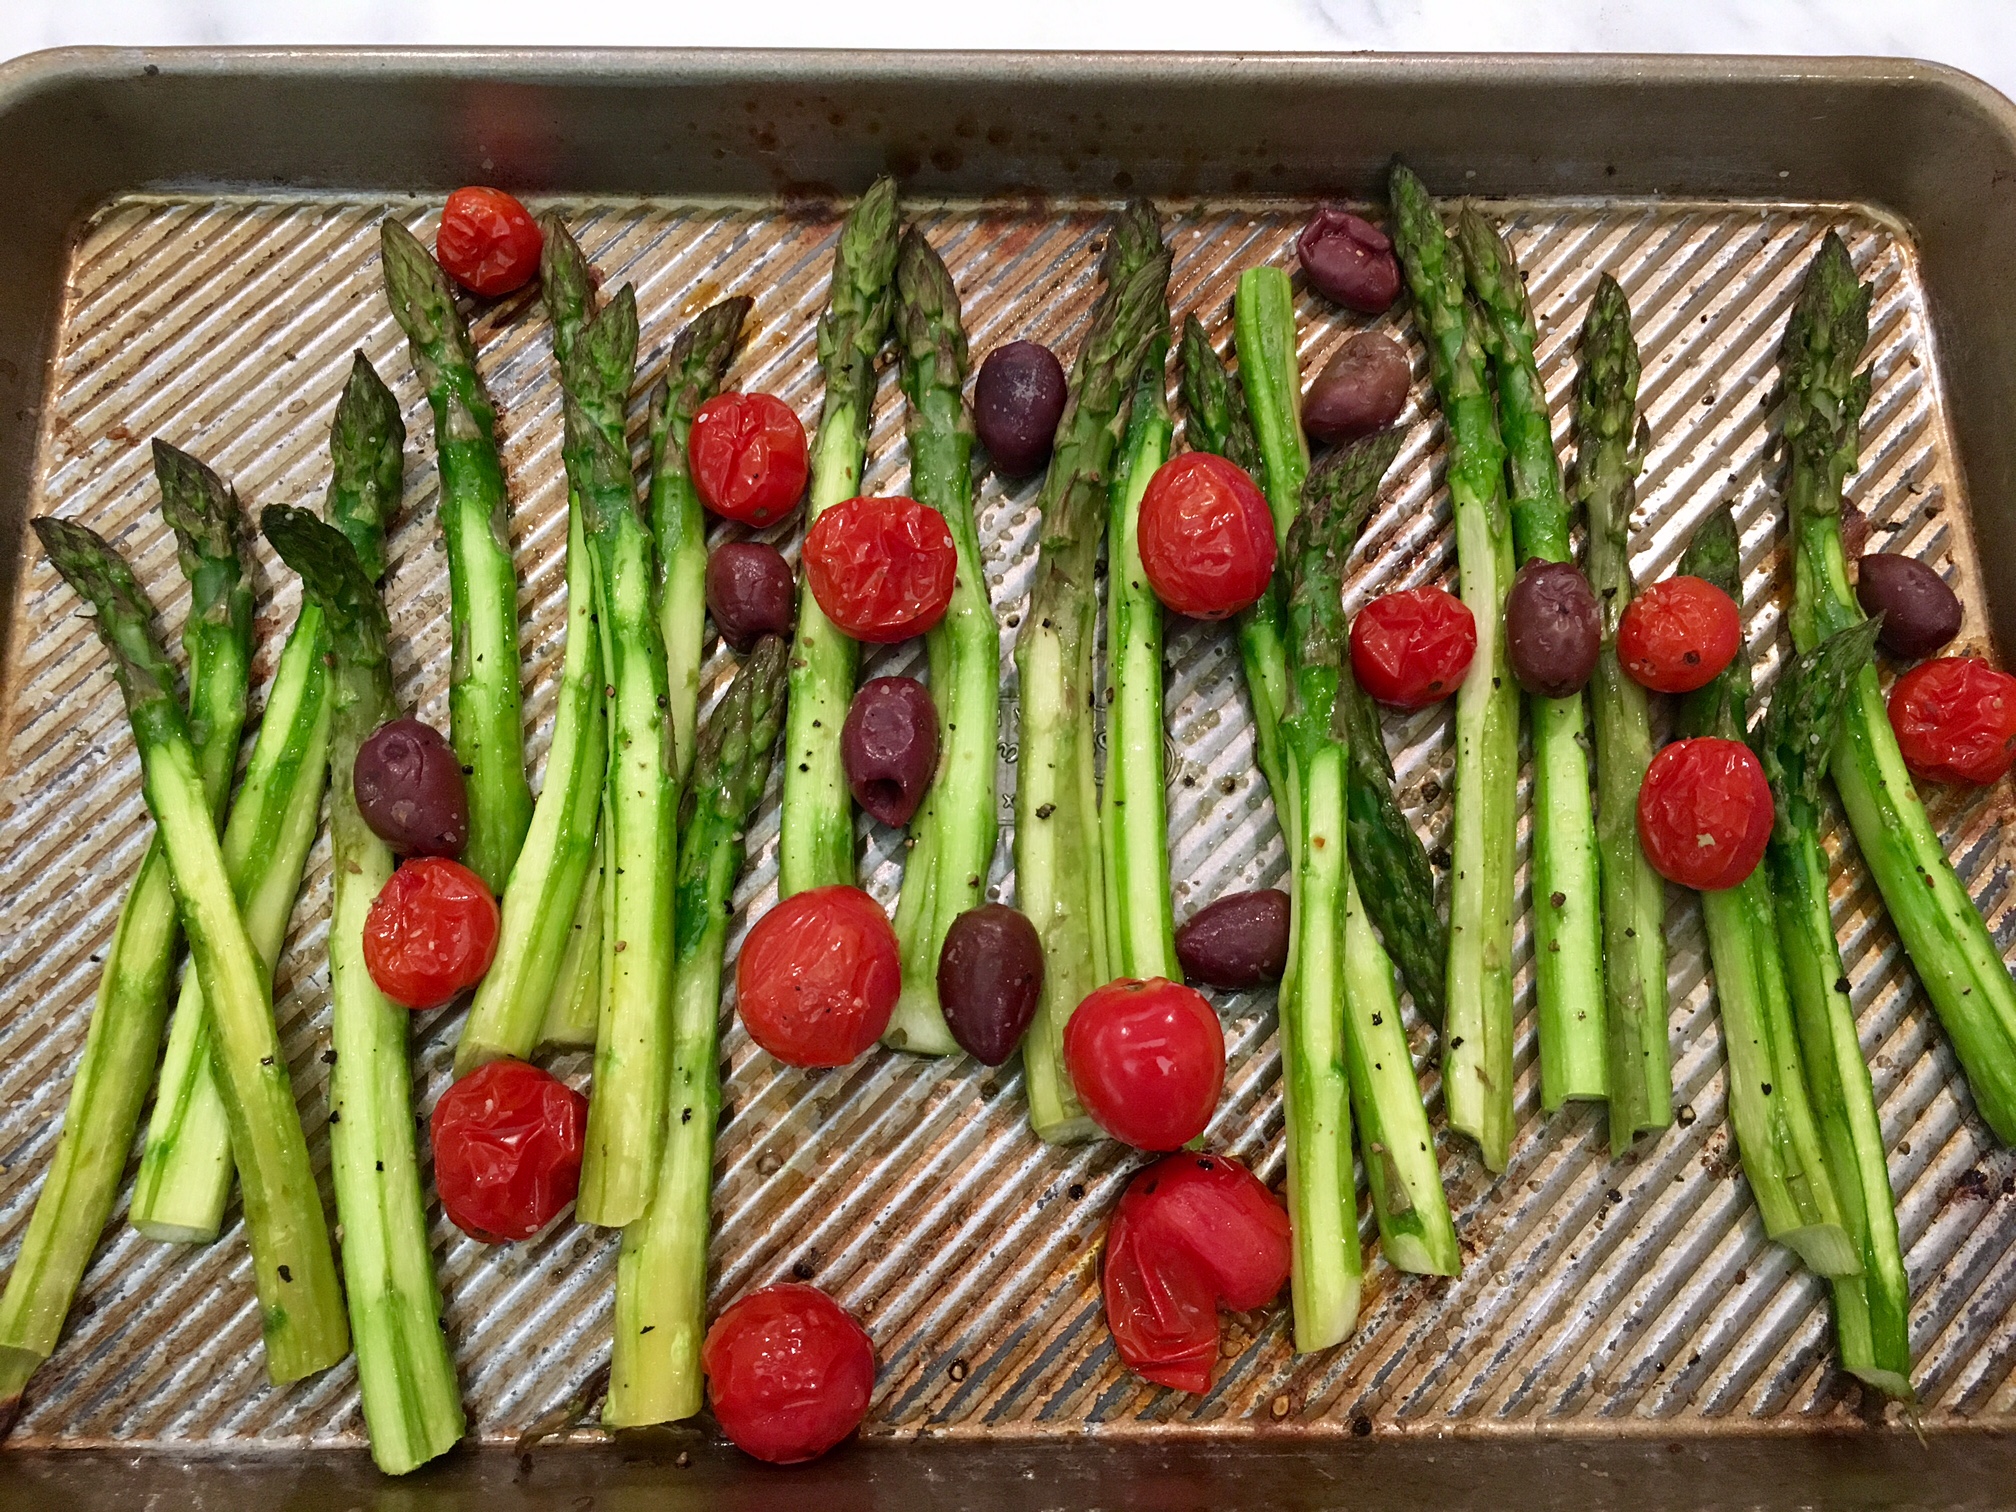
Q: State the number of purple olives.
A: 10